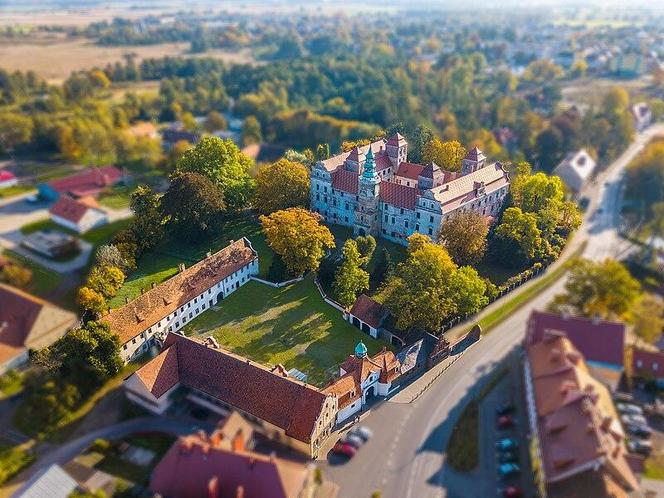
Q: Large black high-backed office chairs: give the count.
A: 0